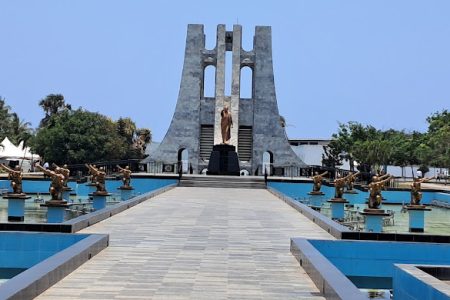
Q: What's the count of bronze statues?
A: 13